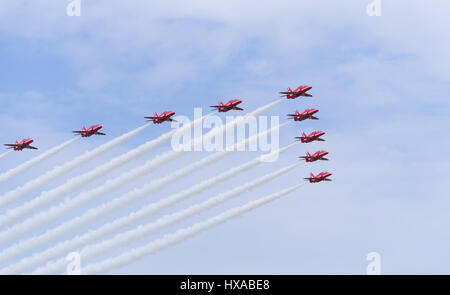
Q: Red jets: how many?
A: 9